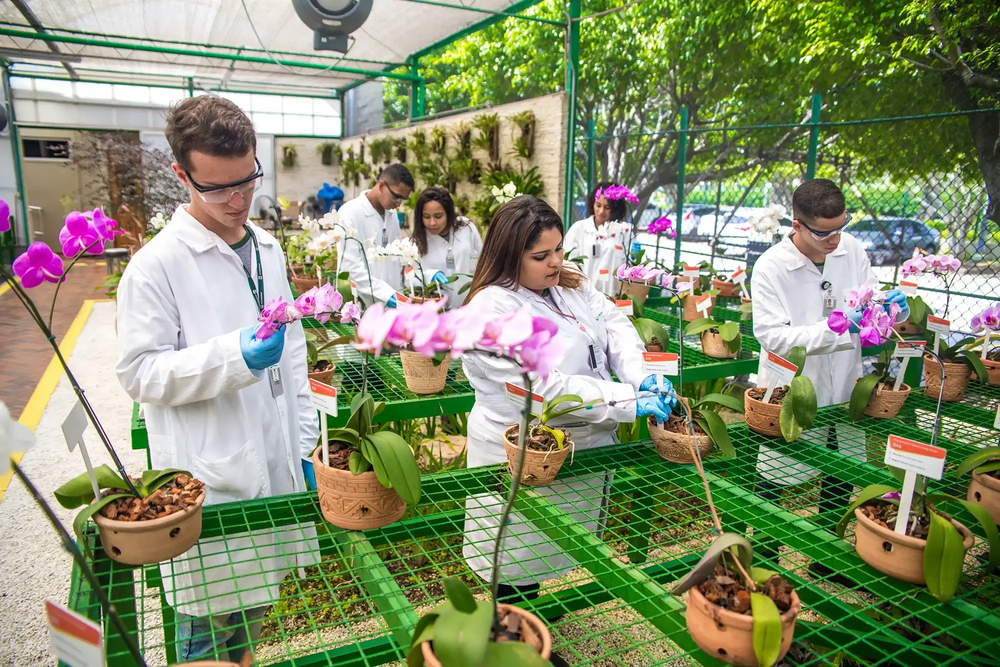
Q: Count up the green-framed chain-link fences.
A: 1